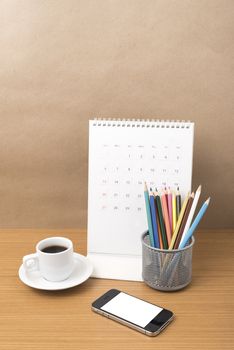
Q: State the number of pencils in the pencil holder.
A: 13